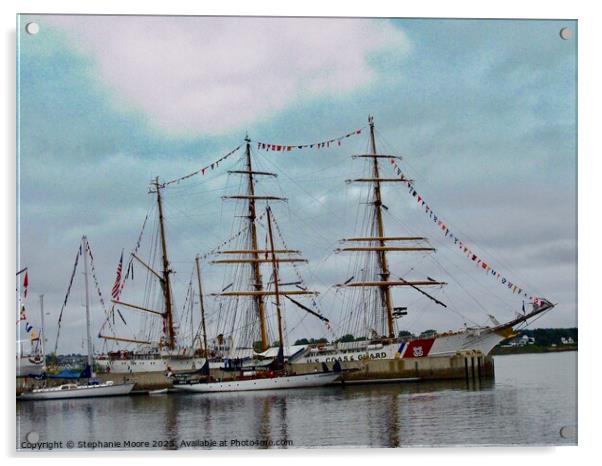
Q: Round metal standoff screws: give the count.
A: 4